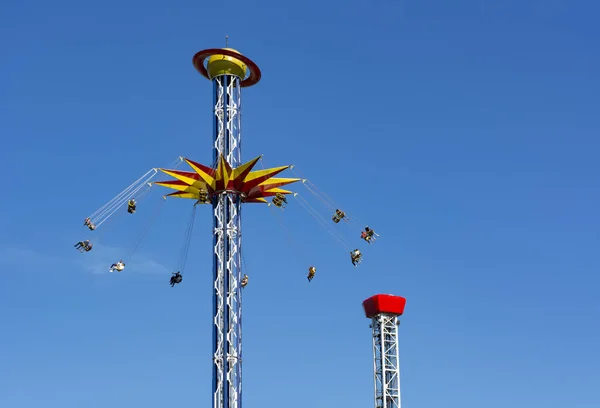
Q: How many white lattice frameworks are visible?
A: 2